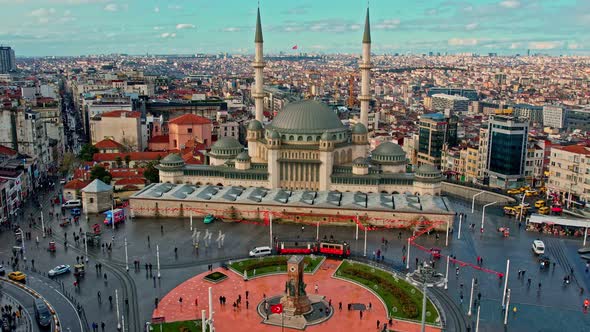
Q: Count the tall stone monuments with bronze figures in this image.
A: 1